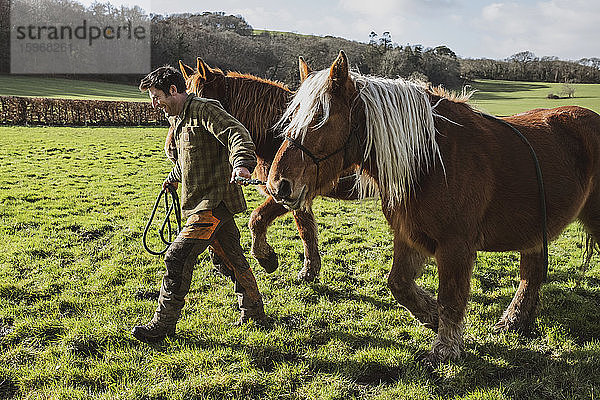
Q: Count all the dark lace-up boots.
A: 2